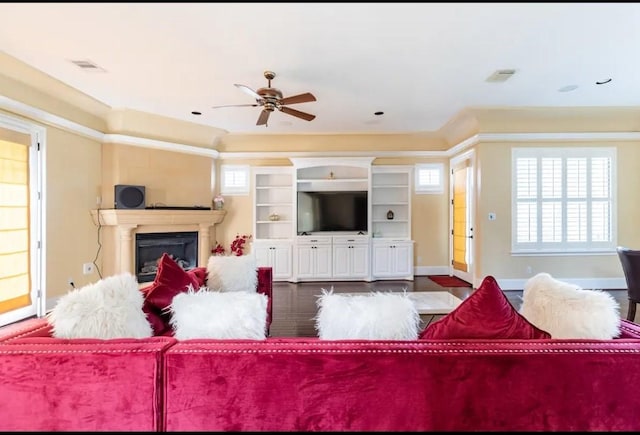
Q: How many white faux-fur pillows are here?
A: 5